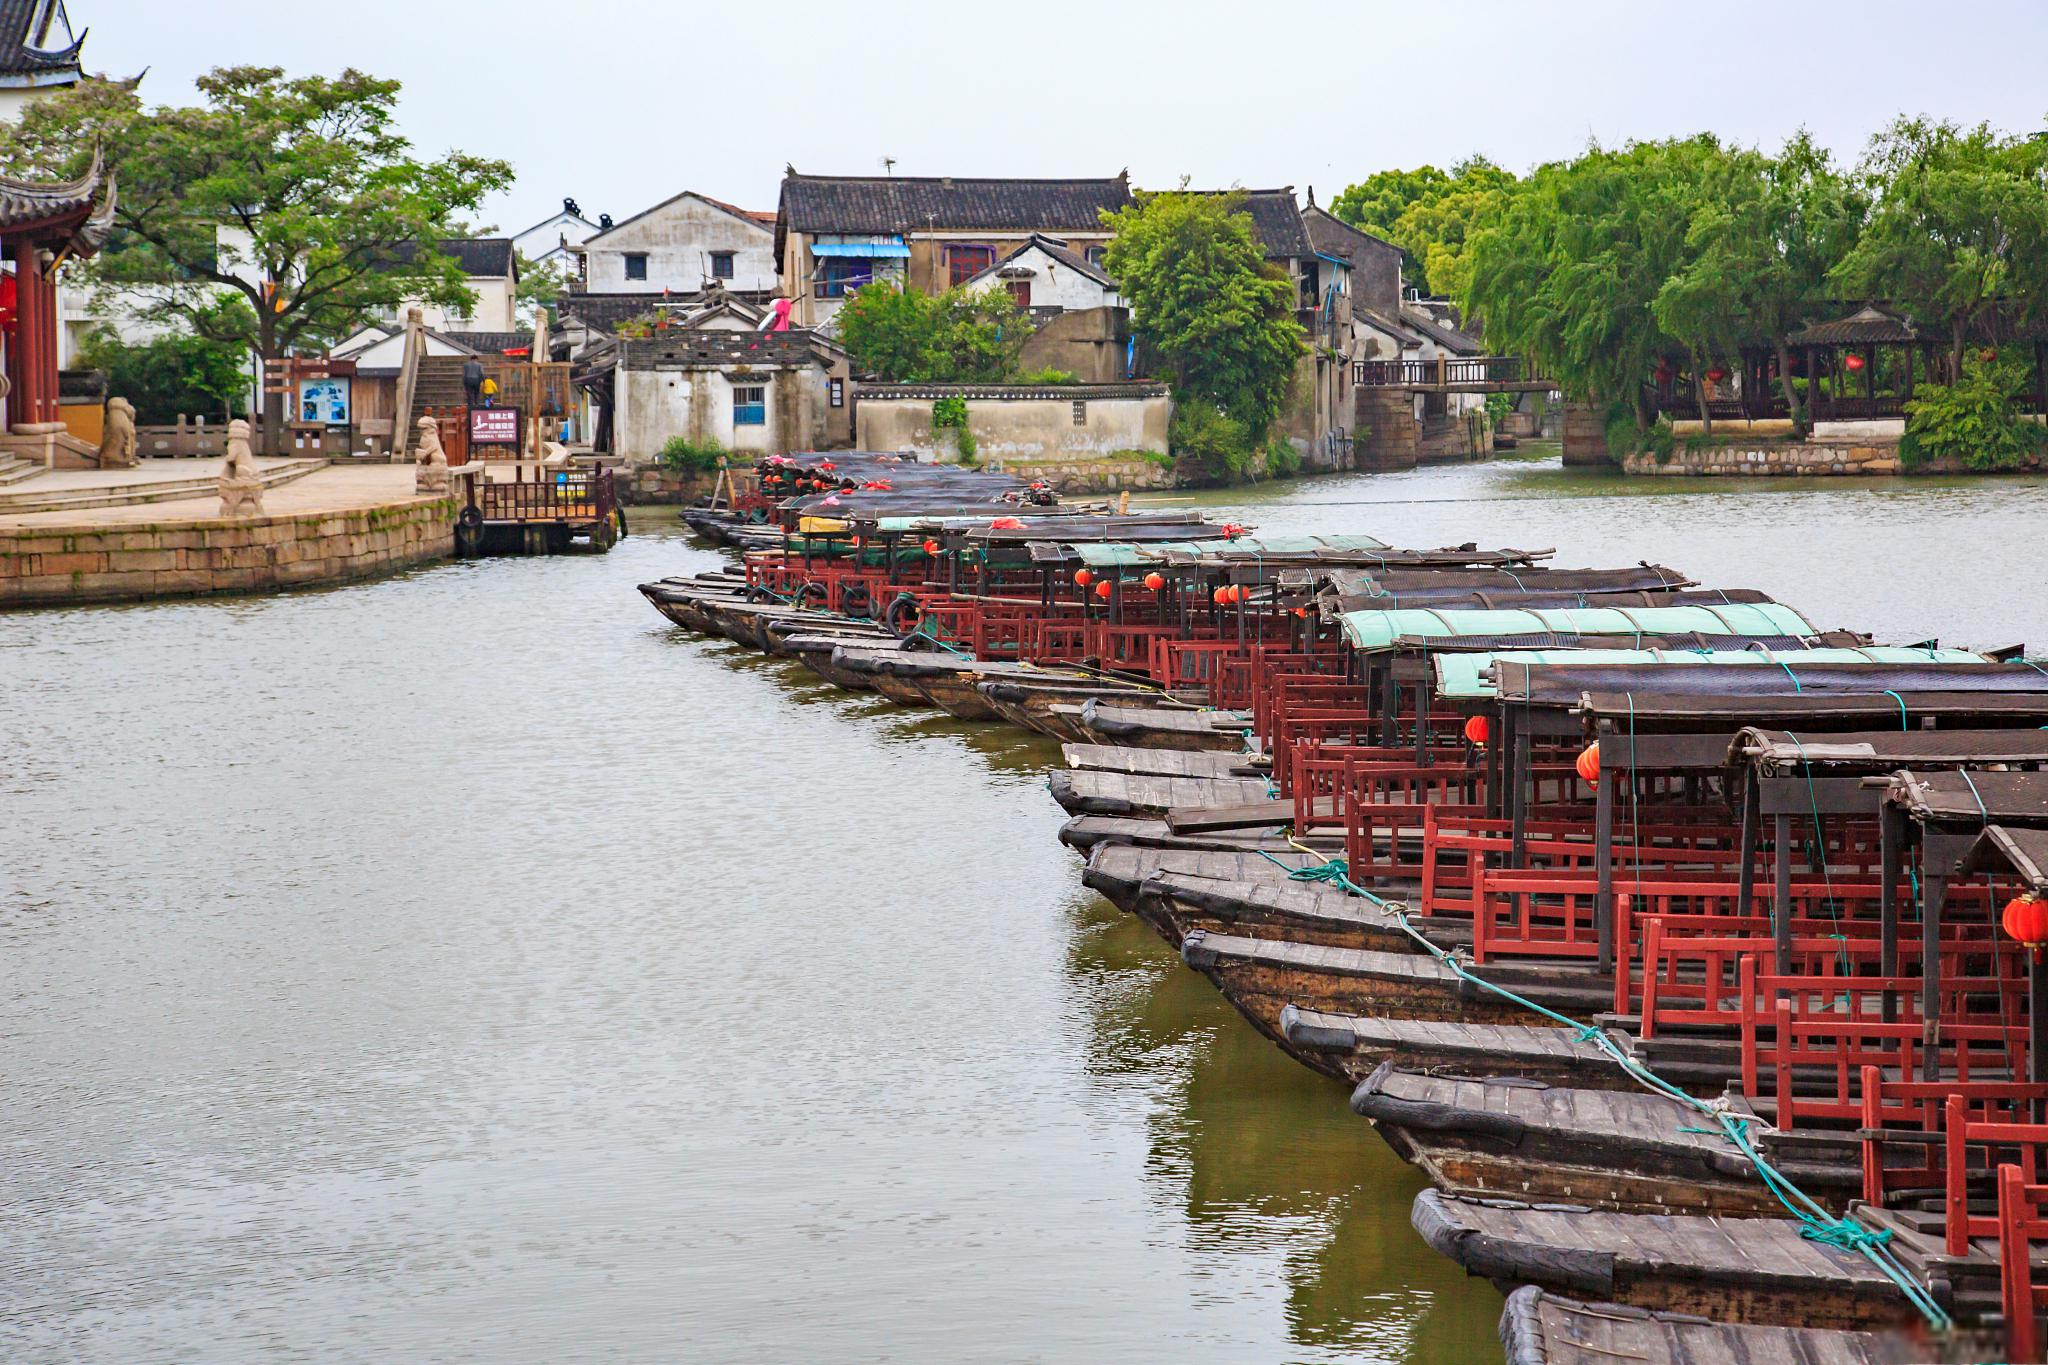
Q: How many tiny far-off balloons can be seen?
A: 0